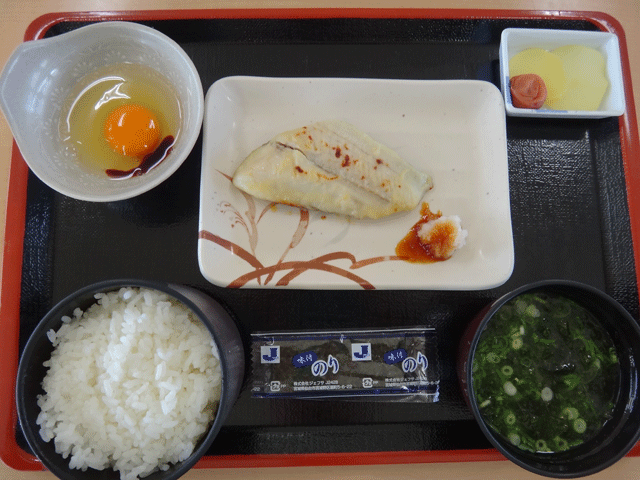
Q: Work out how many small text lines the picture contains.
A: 4